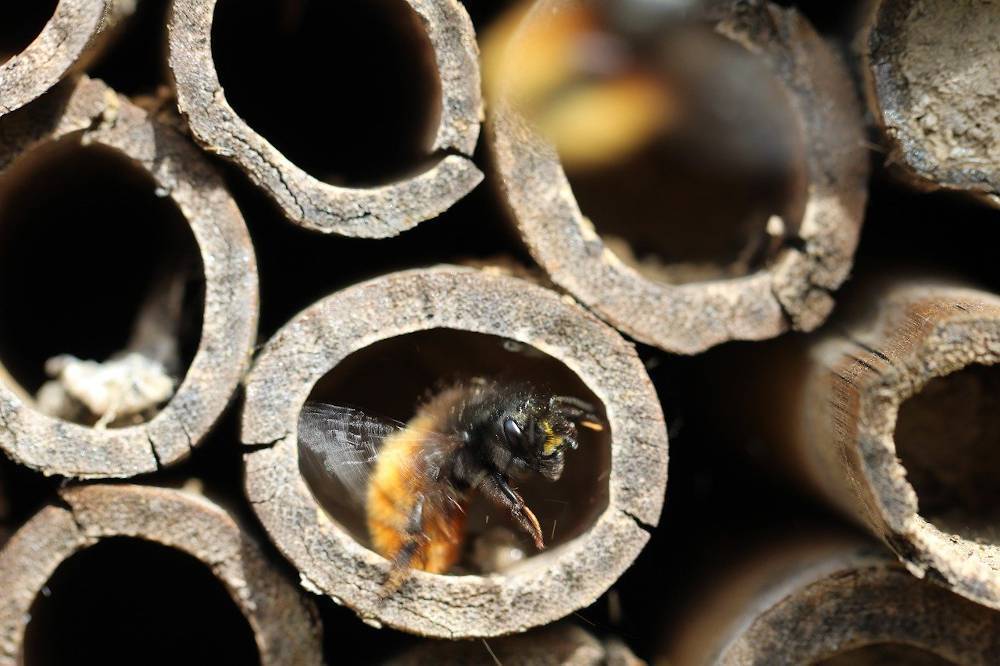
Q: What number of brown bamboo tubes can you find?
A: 10